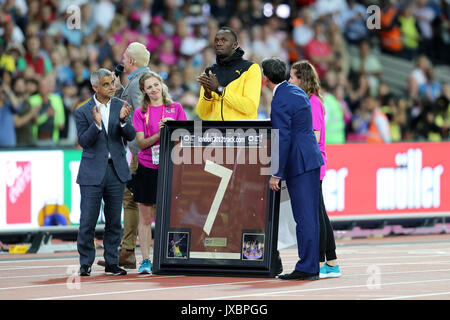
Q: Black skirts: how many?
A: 1